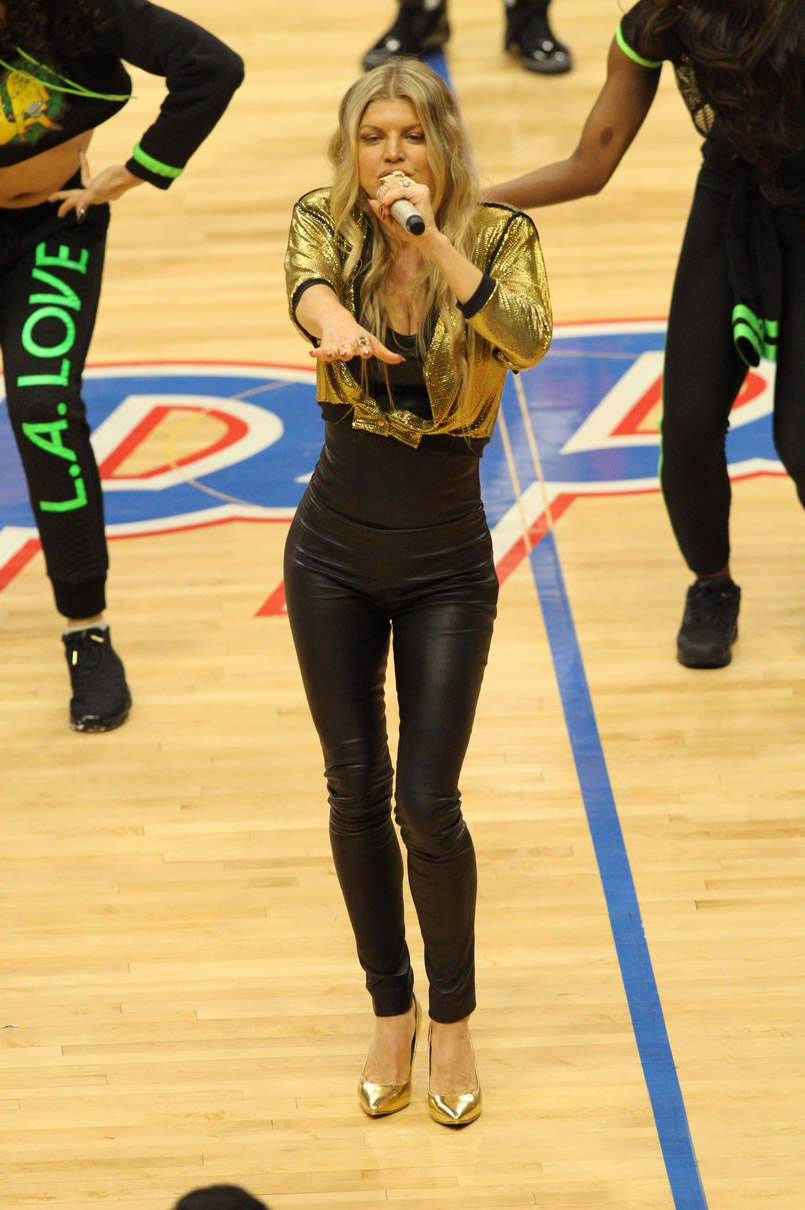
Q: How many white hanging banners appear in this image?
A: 0